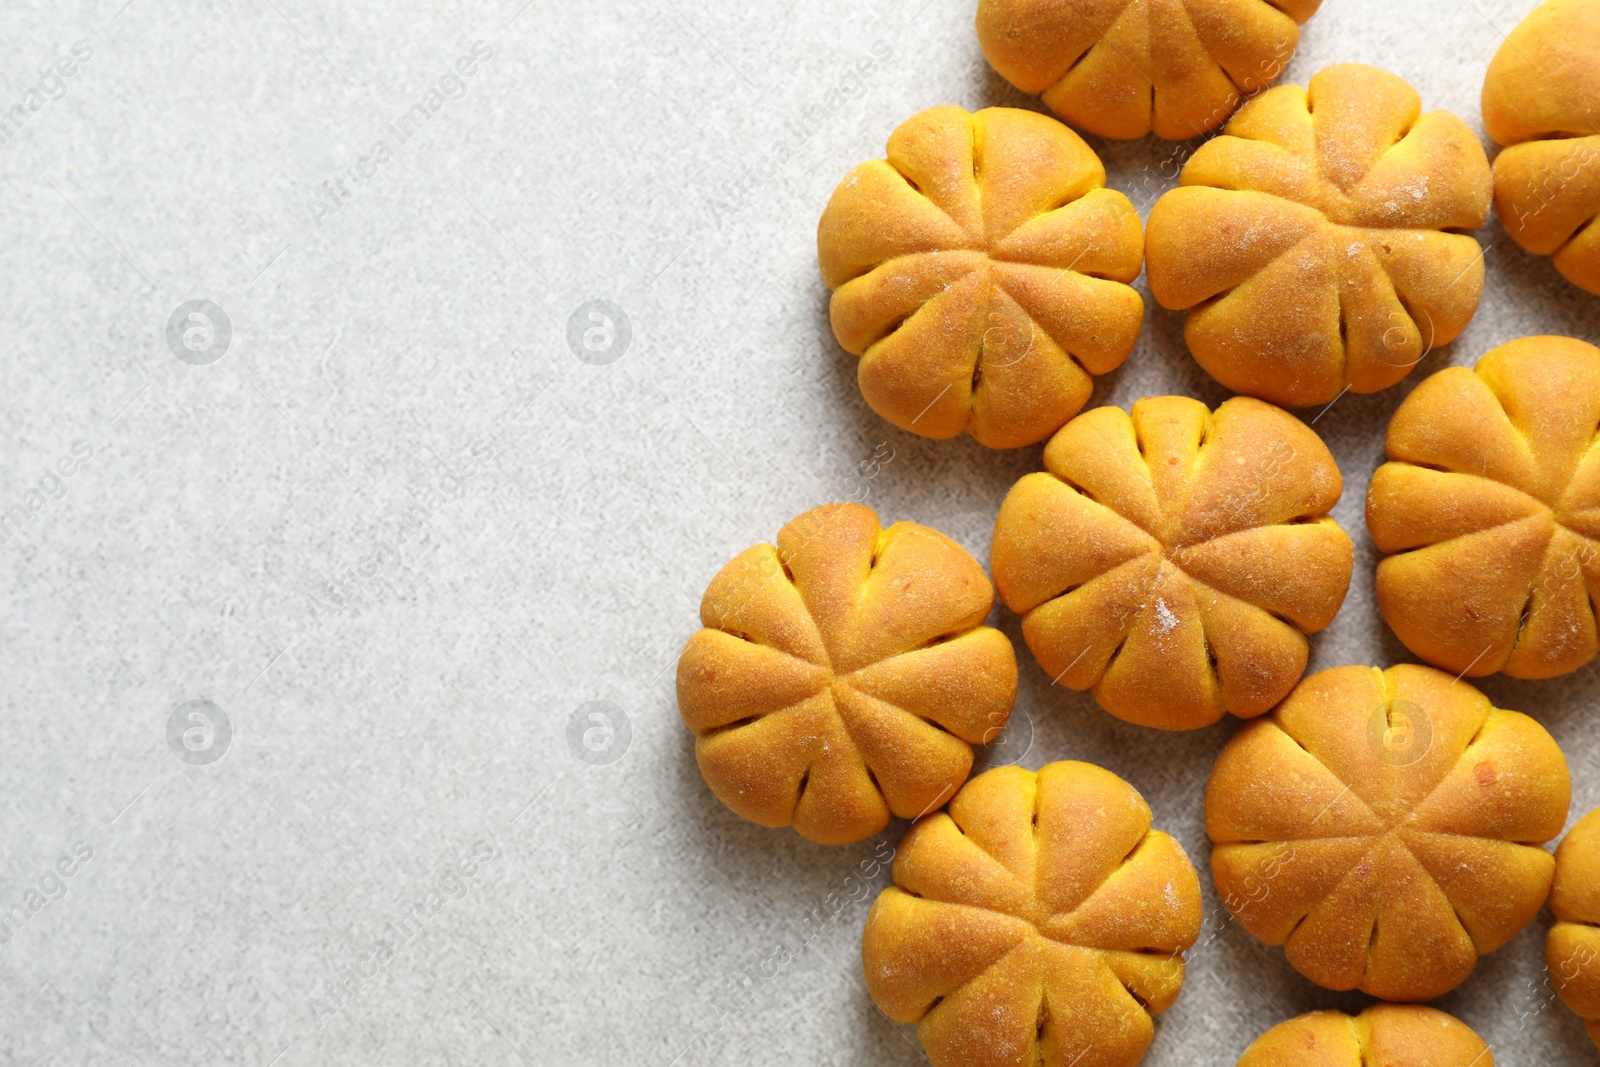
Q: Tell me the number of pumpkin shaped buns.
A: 11